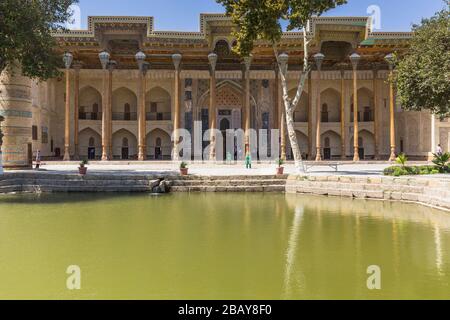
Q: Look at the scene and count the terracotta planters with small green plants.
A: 3